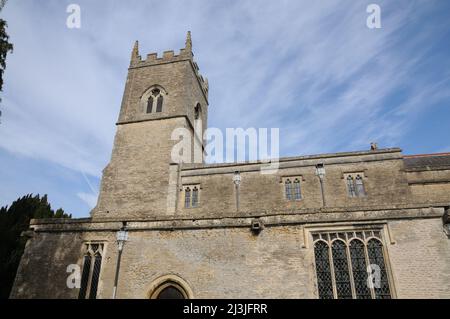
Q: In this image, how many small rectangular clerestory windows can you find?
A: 3